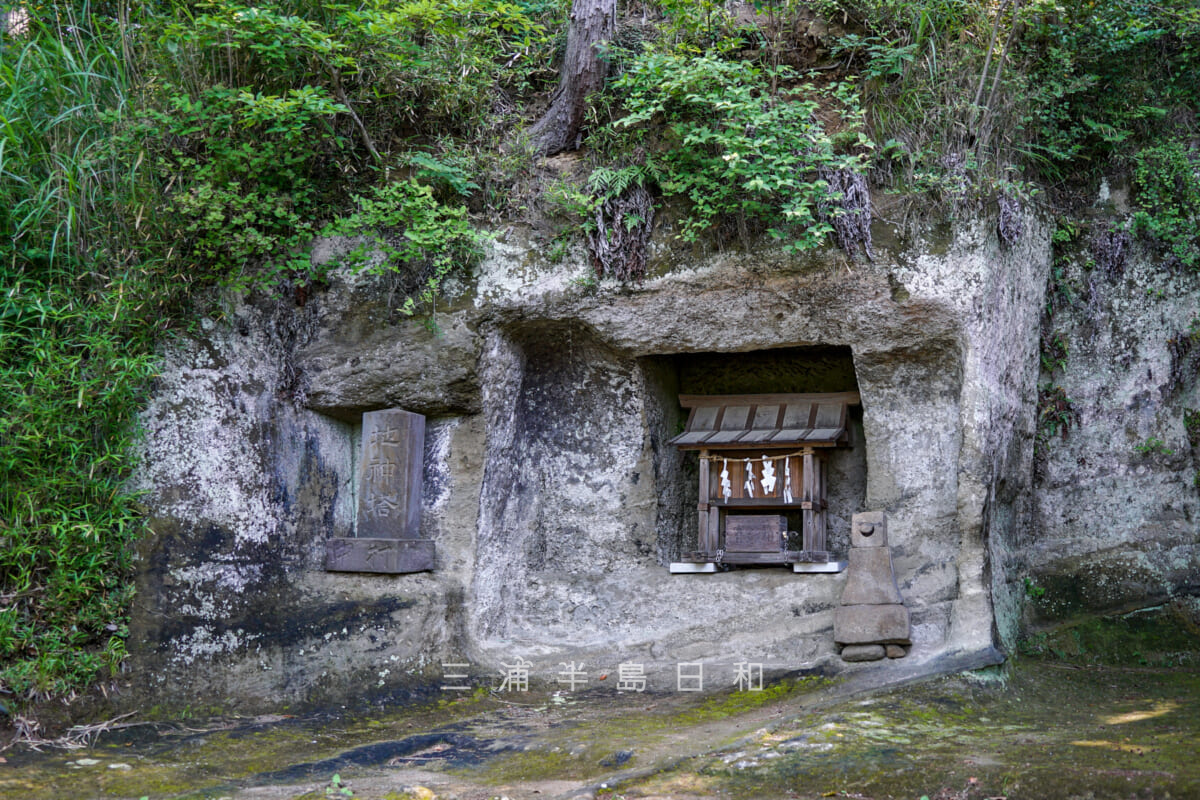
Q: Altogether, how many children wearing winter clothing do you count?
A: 0